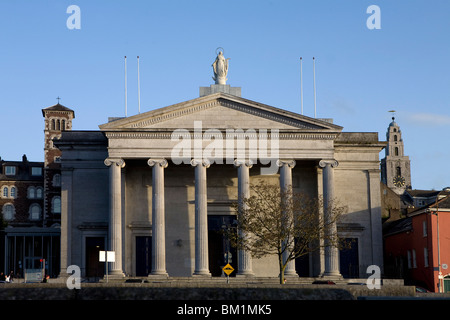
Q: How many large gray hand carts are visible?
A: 0